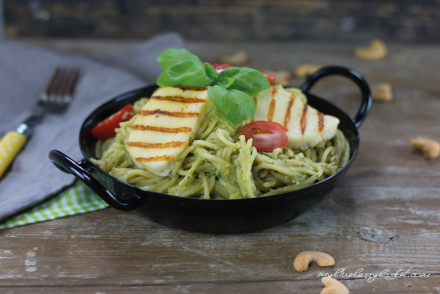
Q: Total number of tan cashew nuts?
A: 8